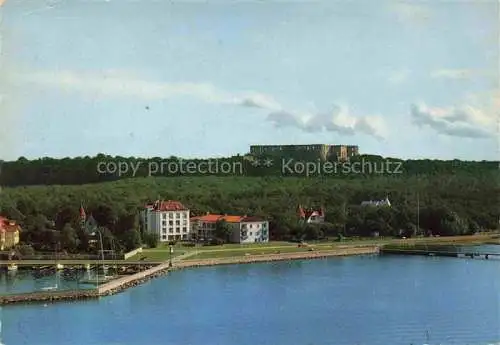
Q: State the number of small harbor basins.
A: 1